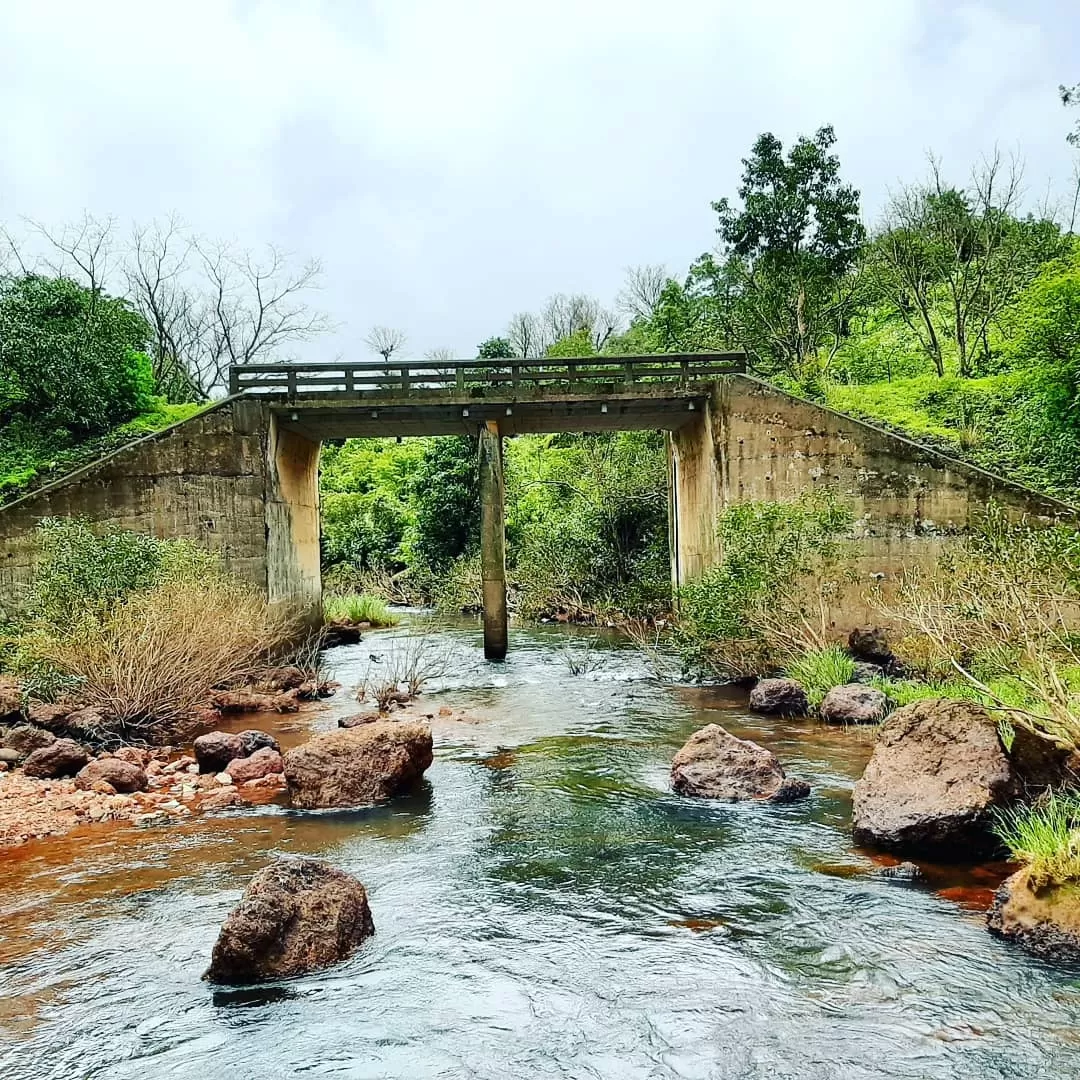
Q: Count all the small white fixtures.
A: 6